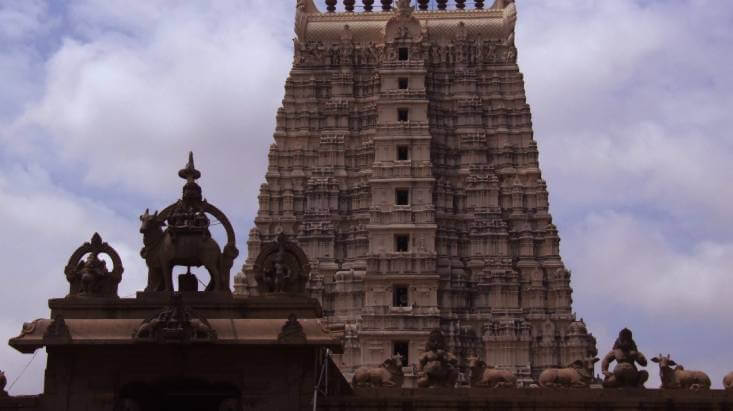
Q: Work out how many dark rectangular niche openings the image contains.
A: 8